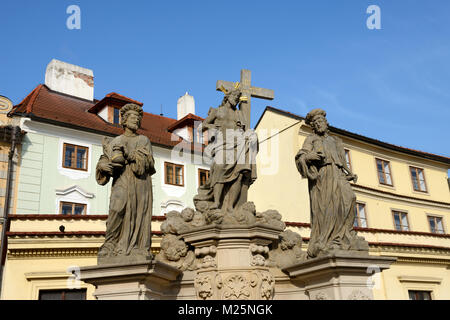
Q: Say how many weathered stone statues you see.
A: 3